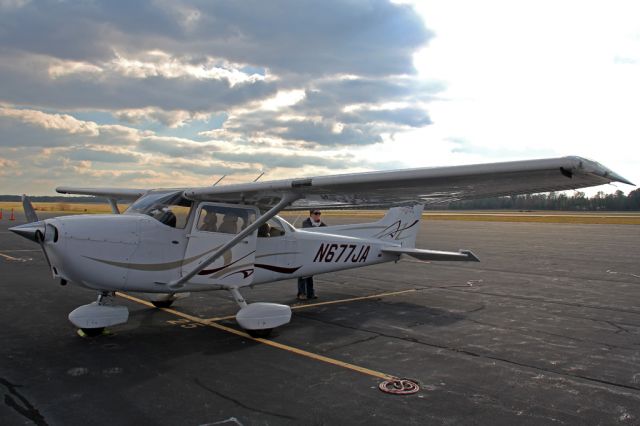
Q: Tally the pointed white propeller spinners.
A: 1